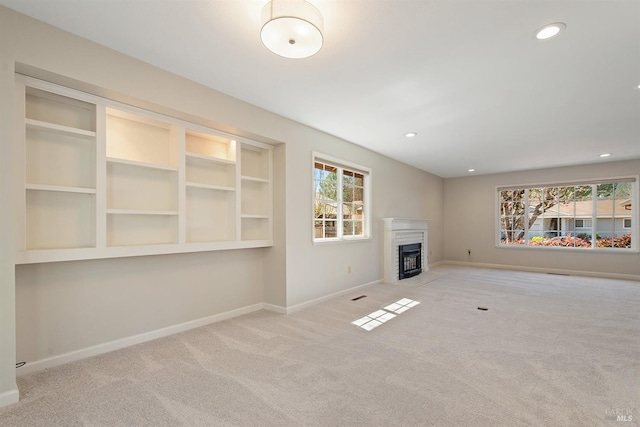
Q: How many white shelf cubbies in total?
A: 12